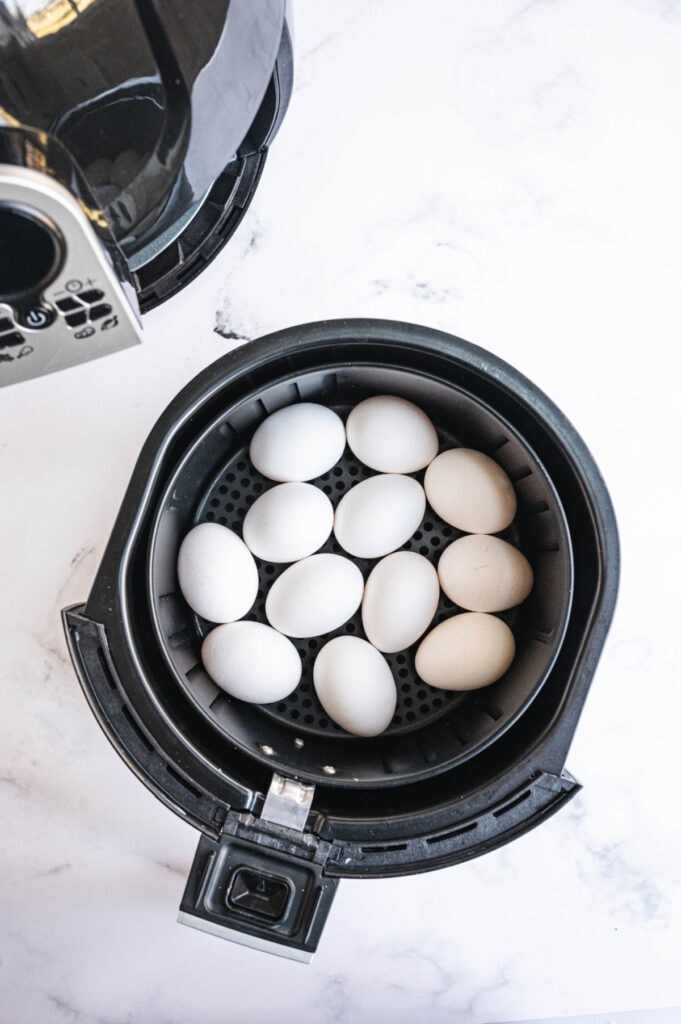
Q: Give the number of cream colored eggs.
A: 3